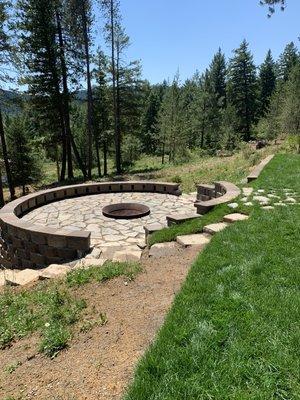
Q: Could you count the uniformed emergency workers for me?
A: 0